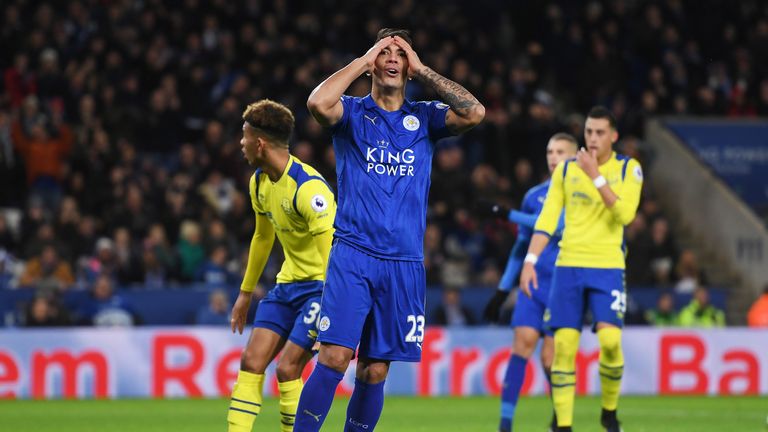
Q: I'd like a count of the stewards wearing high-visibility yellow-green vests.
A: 2